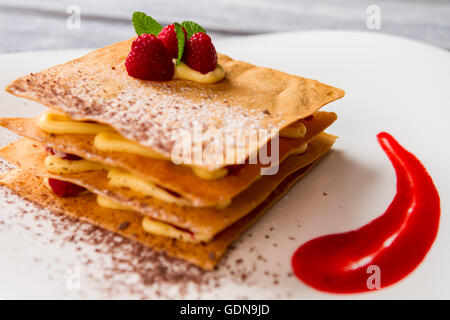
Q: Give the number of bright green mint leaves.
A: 3